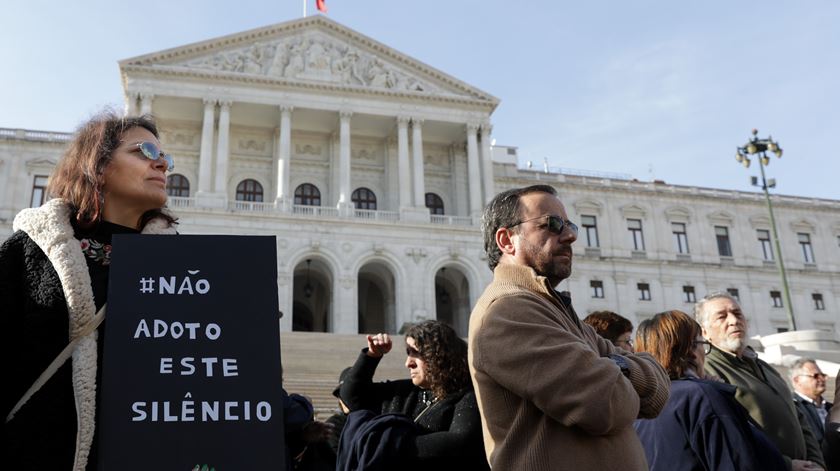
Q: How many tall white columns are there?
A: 10